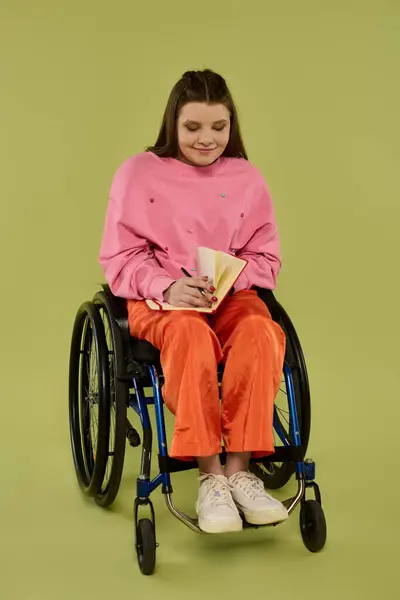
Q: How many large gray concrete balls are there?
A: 0